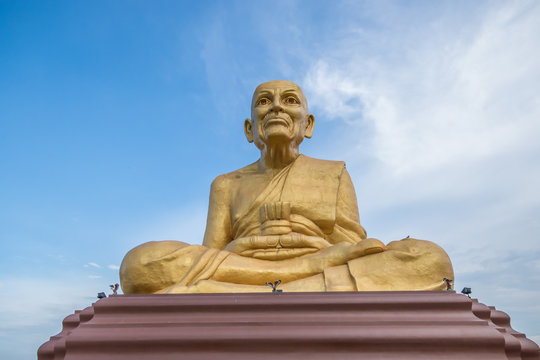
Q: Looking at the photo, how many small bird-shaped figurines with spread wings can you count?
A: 3